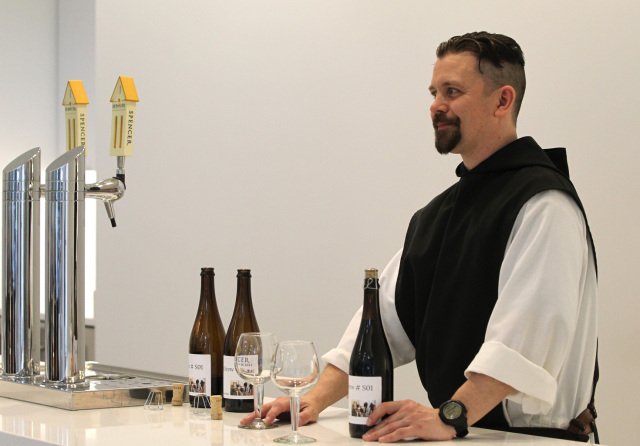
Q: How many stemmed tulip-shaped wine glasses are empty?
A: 2